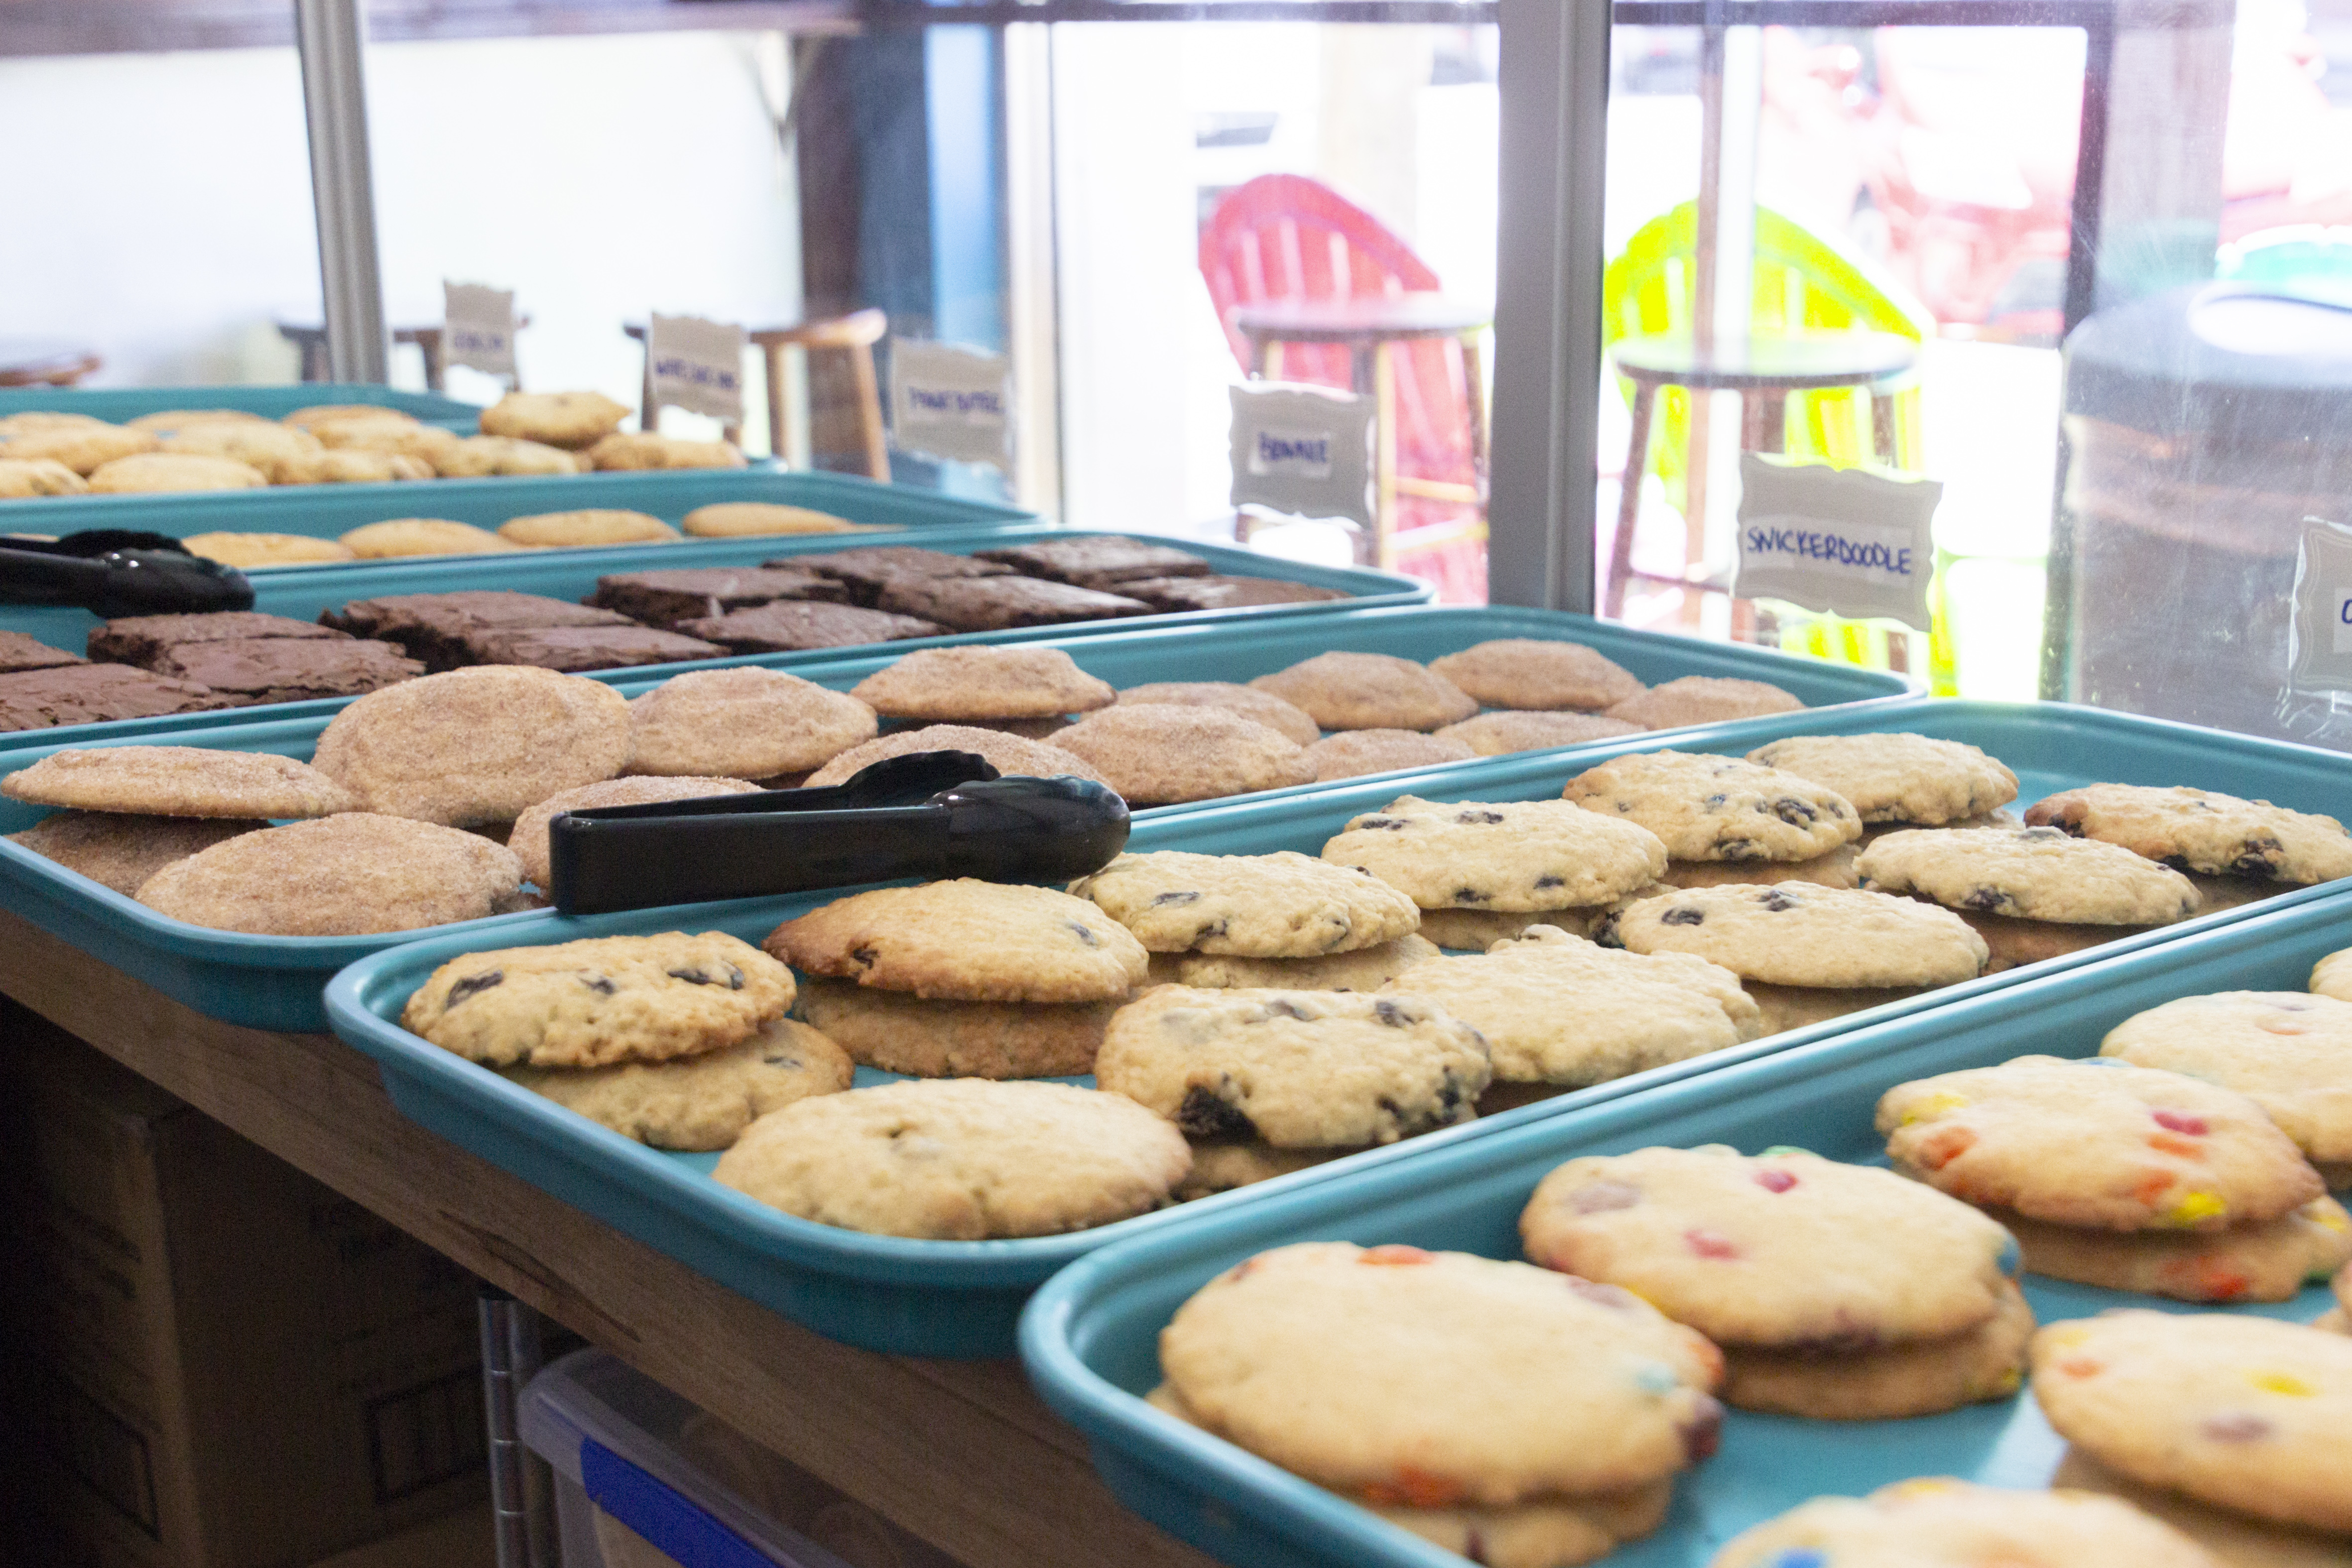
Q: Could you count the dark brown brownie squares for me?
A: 12